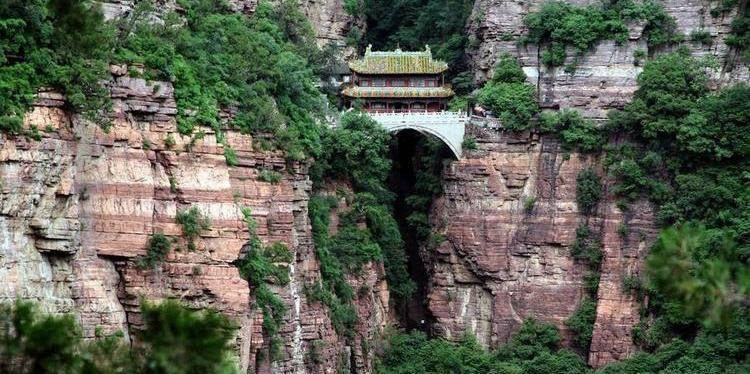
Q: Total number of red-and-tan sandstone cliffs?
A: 2